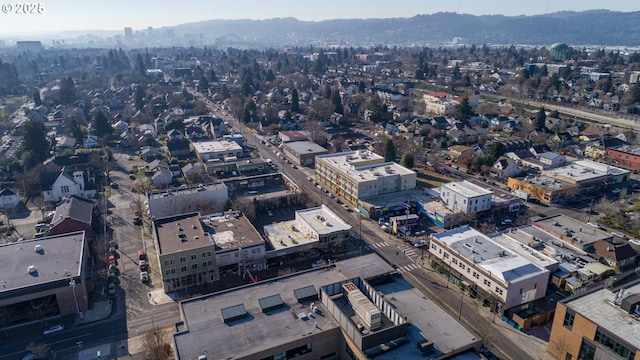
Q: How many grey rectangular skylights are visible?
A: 3